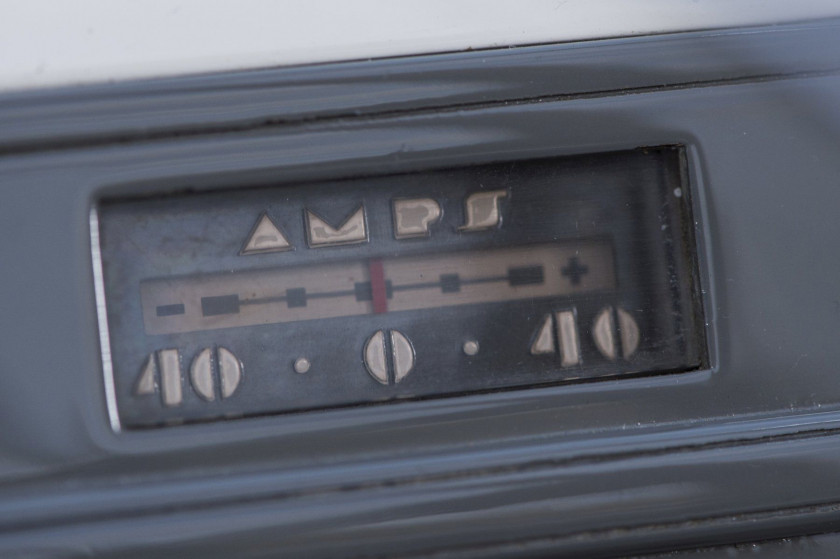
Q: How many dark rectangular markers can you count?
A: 5